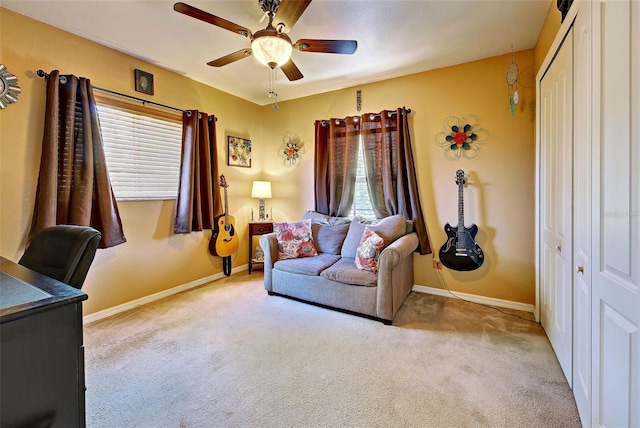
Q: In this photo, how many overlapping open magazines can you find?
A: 0